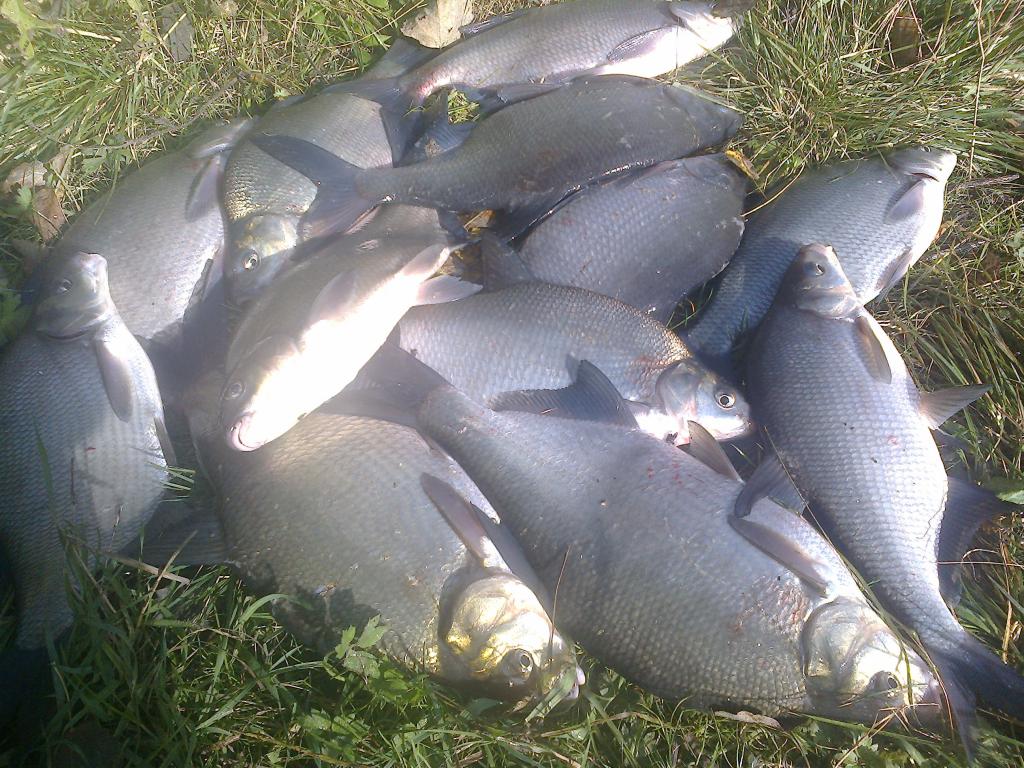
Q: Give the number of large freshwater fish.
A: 12